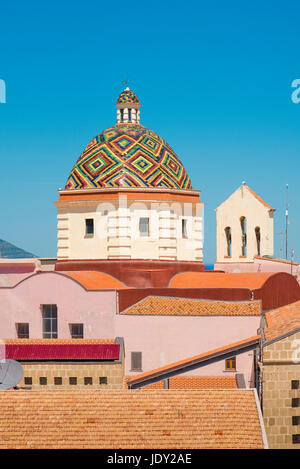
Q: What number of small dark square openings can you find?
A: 10